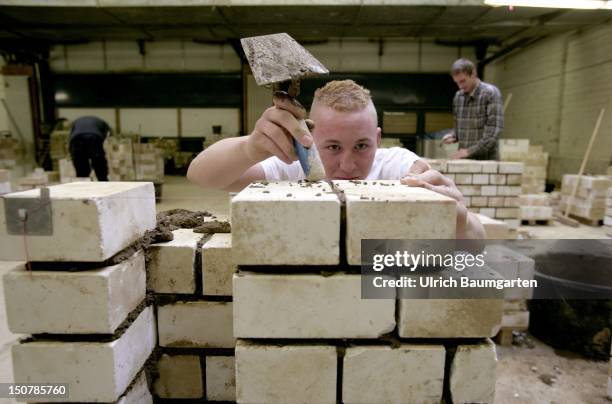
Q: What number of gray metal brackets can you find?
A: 1